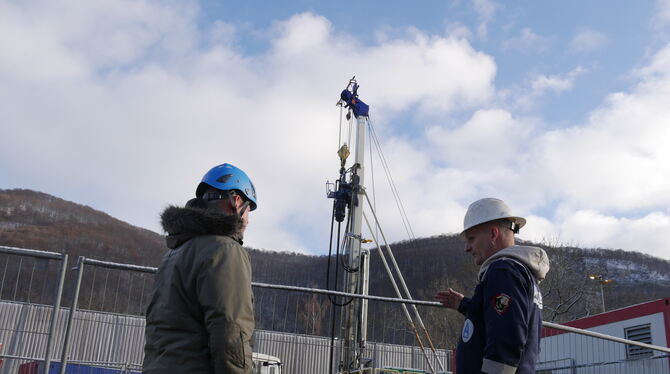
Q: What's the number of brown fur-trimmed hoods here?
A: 1